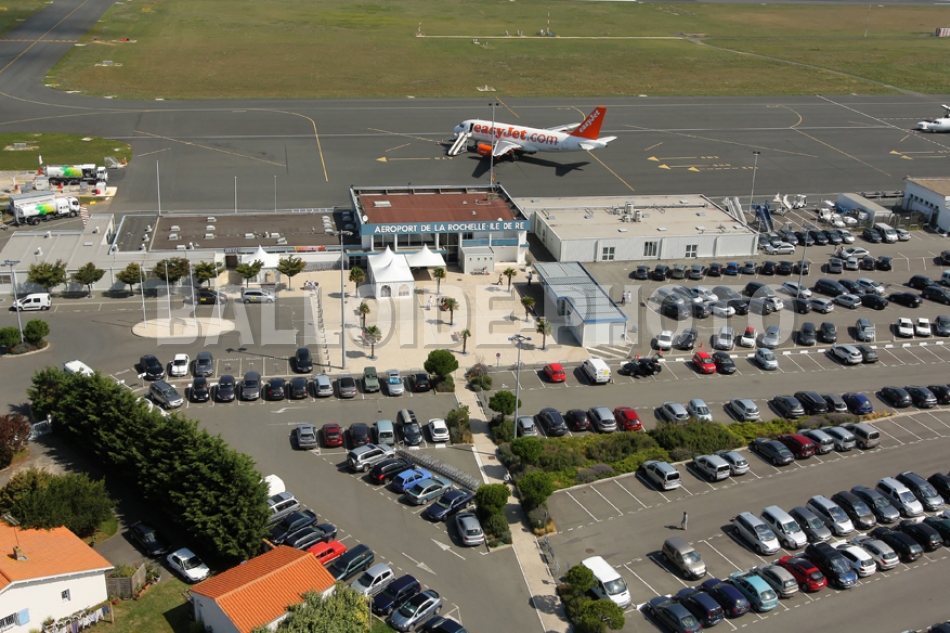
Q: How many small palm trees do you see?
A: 9